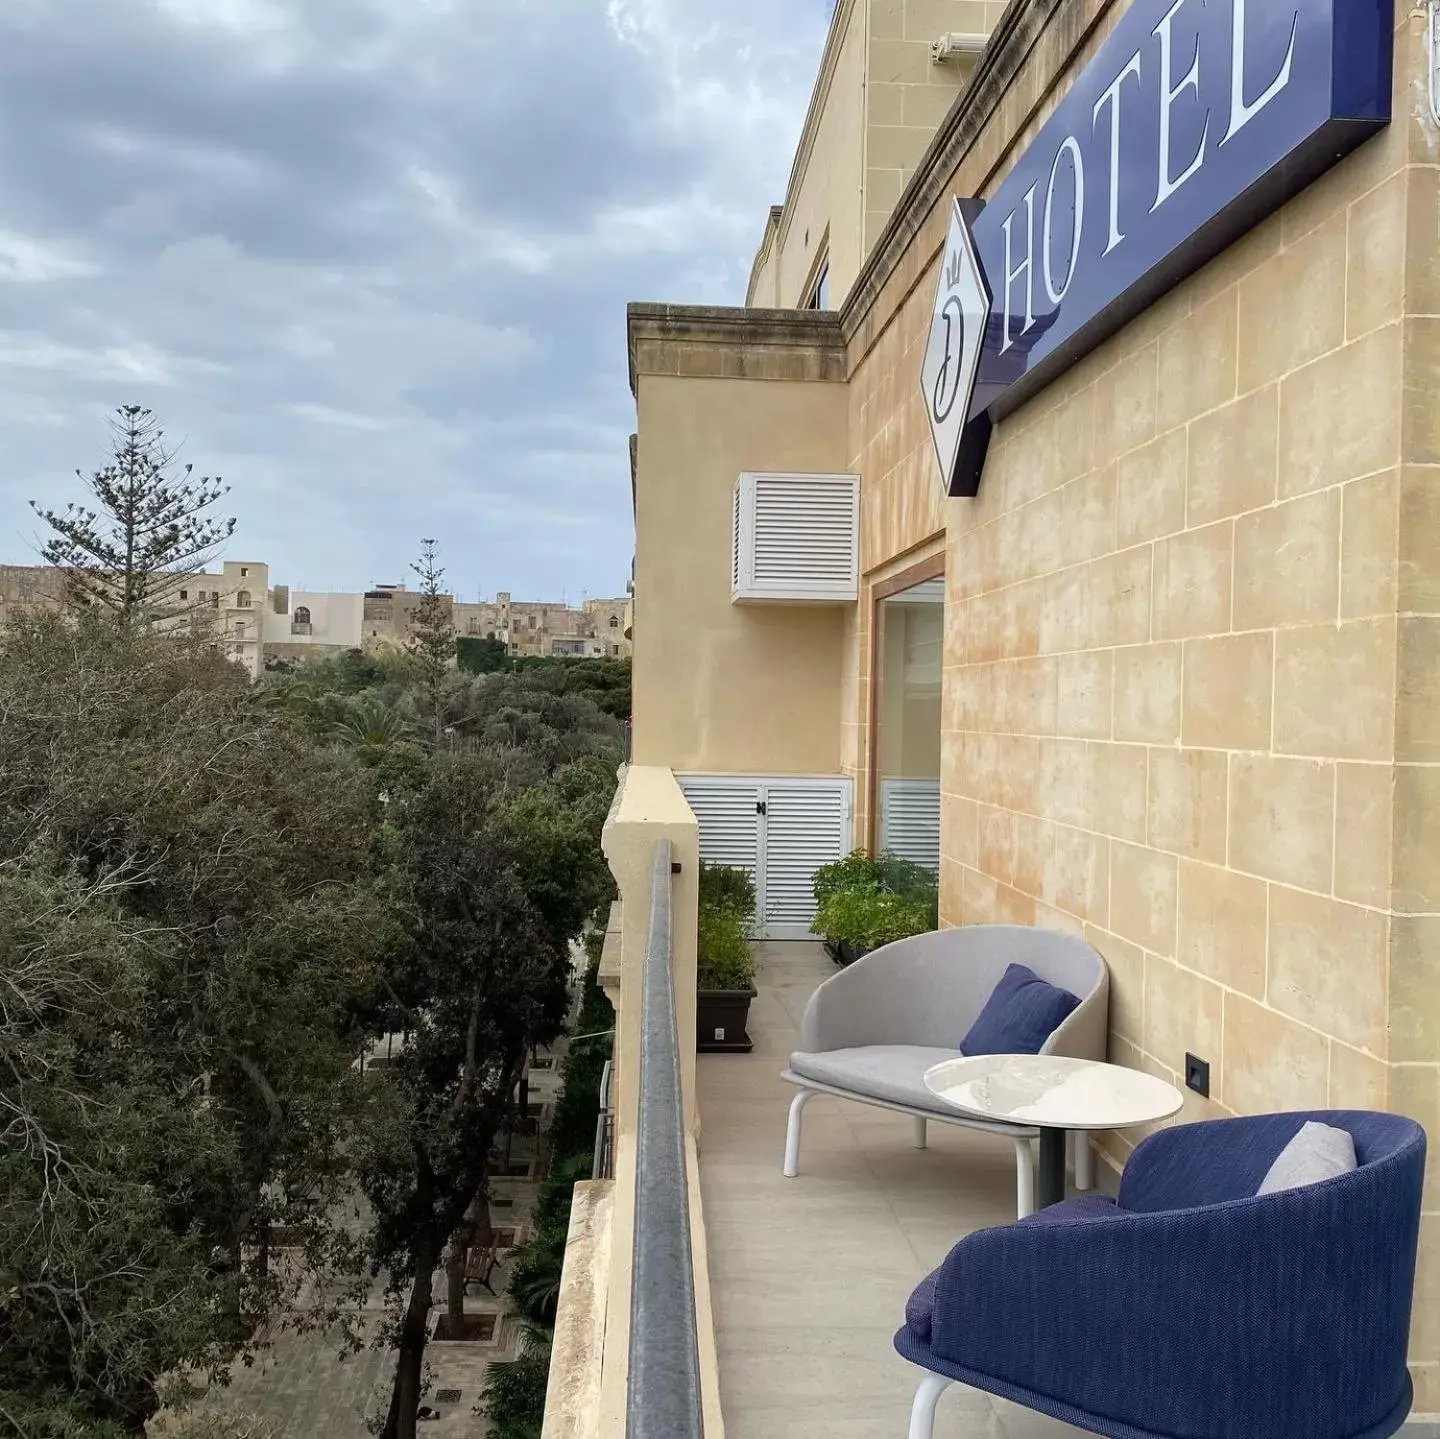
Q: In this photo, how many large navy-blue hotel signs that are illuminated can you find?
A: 0